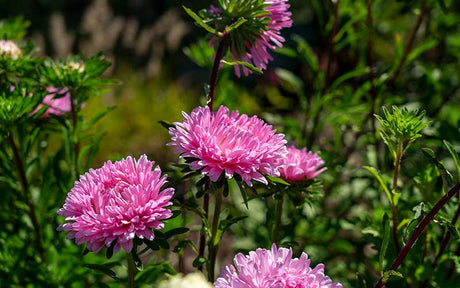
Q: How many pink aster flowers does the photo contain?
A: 6